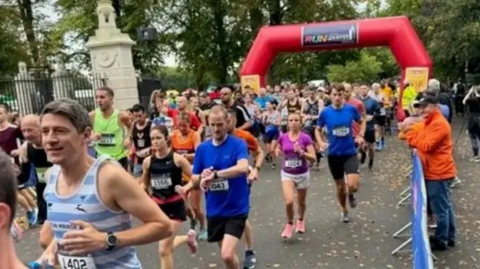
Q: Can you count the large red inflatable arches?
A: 1